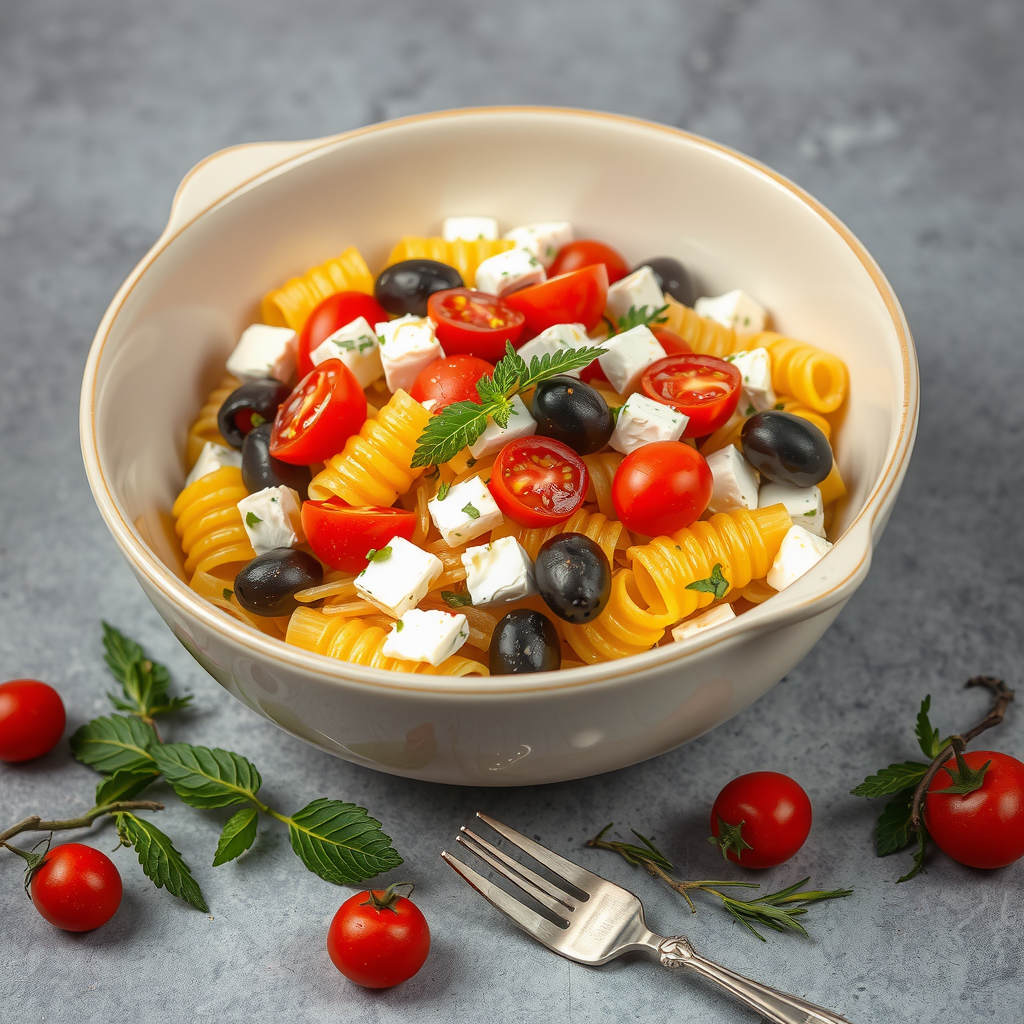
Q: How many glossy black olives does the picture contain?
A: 9